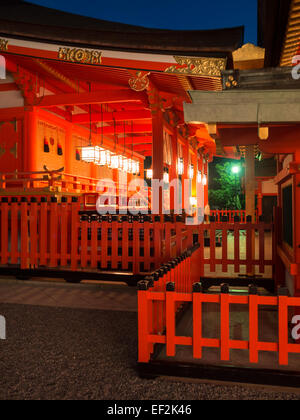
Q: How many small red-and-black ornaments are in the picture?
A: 3